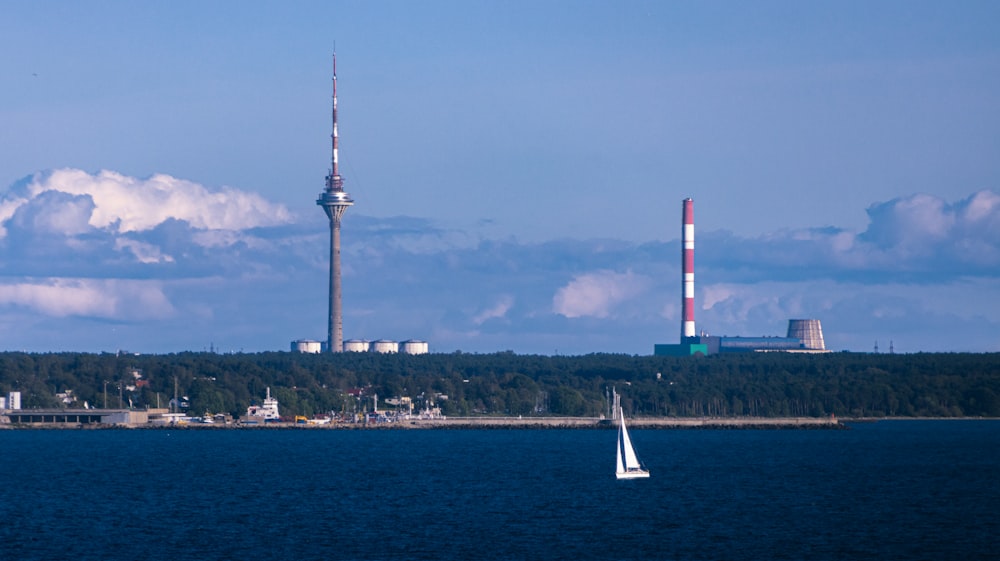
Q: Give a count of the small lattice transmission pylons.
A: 2